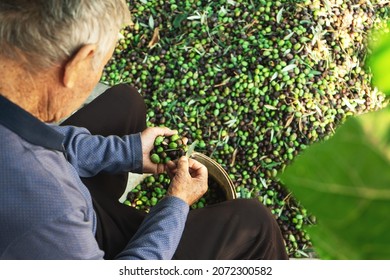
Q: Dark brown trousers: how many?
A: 1